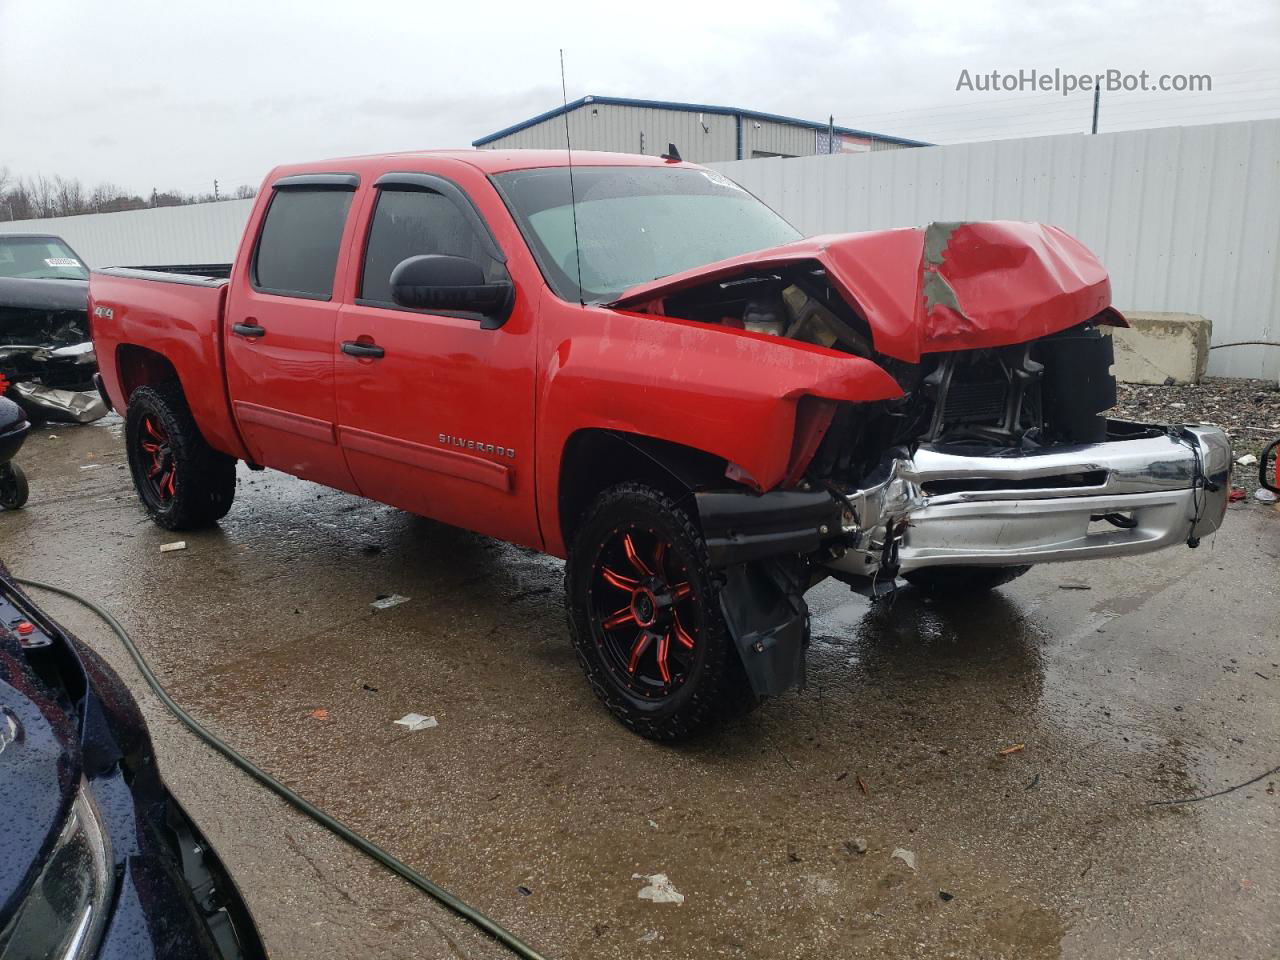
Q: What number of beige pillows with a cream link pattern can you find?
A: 0